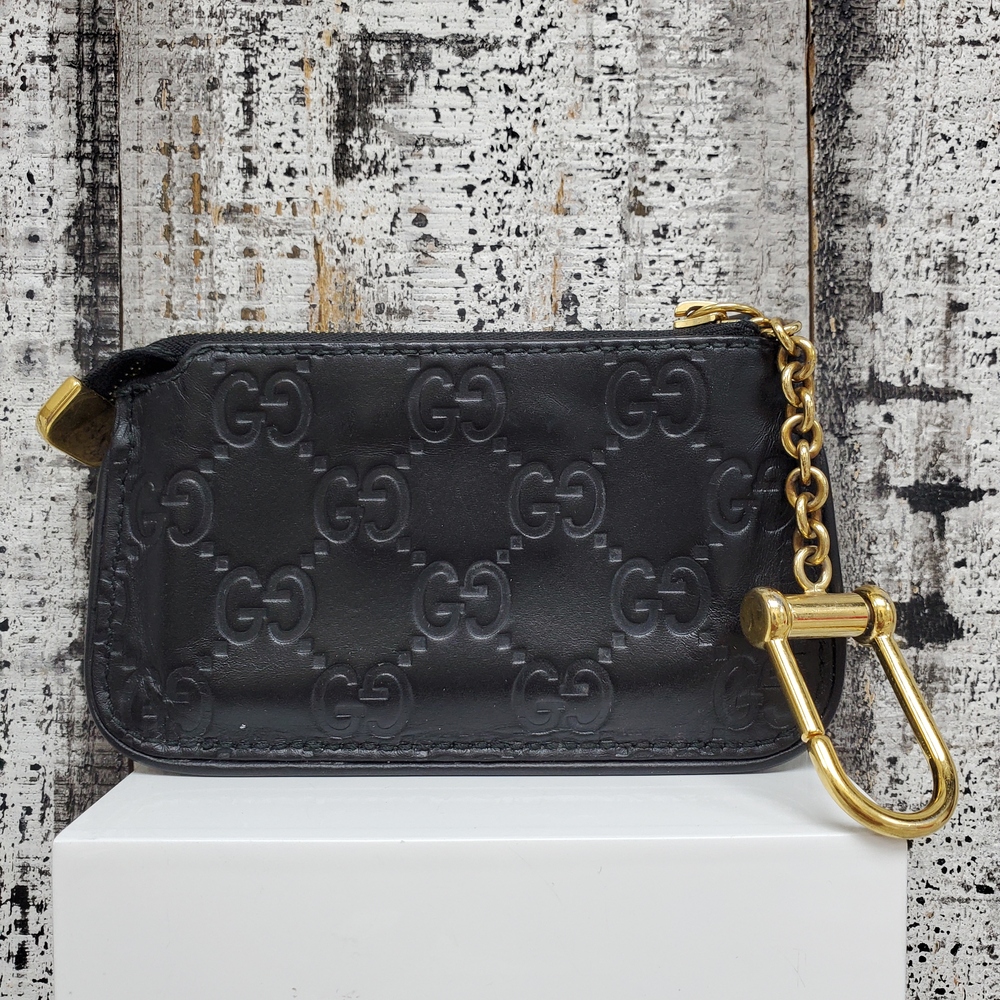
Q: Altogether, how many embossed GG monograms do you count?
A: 14